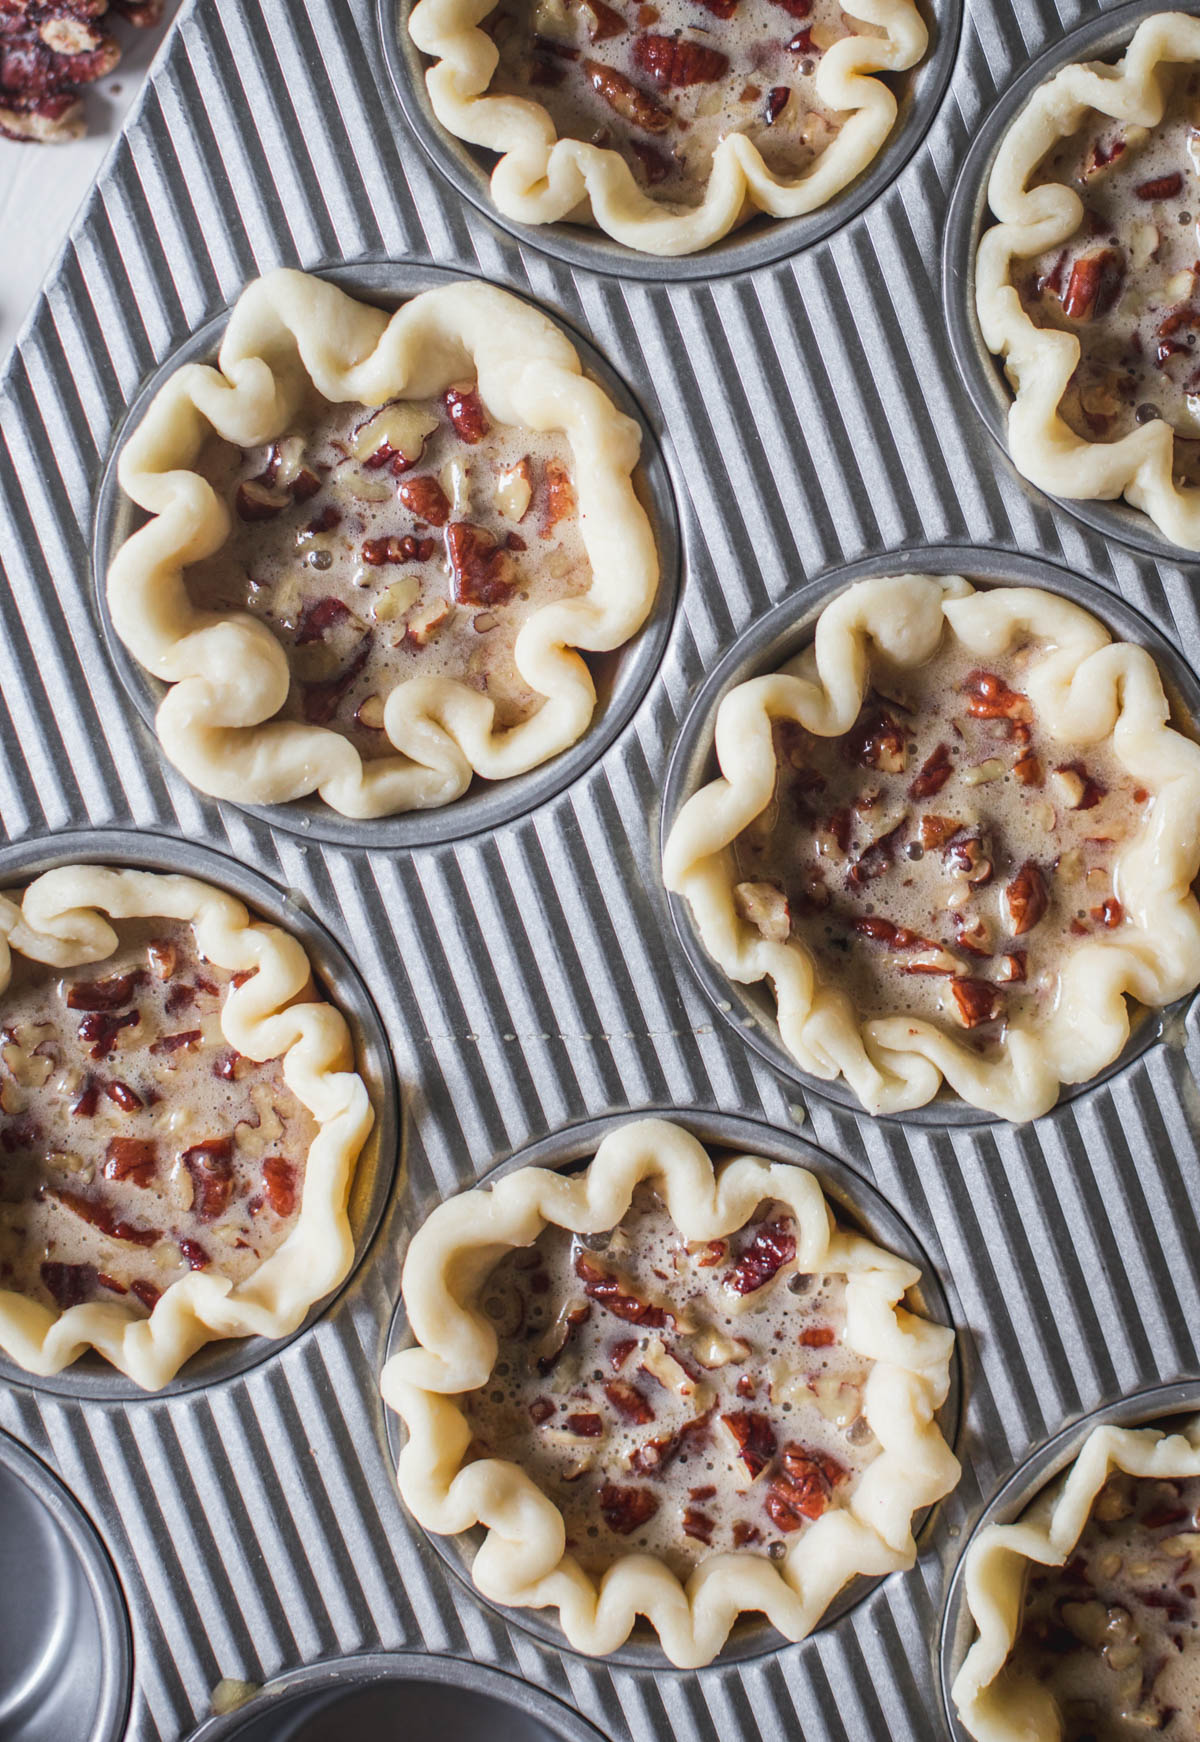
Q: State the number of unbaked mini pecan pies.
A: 7